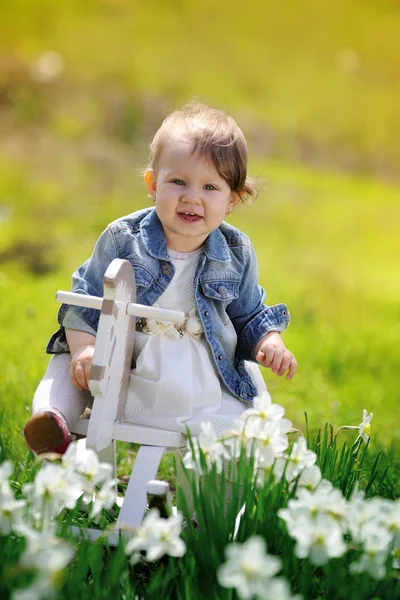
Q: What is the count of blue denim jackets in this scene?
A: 1